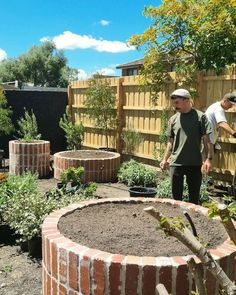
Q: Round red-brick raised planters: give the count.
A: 3